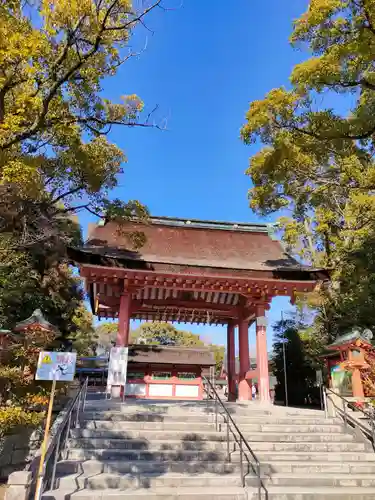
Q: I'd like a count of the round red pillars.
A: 4